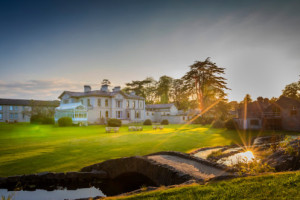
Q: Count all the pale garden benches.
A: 3